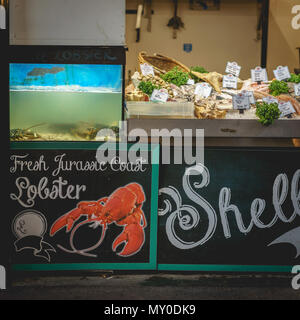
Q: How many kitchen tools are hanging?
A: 3